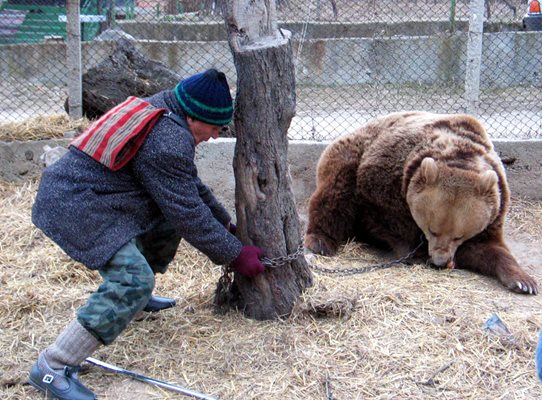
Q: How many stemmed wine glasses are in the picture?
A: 0